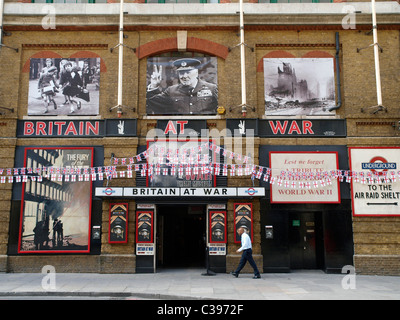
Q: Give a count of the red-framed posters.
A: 8